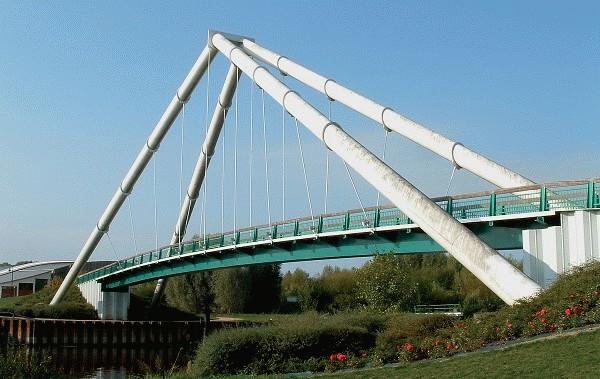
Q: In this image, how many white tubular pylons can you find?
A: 4